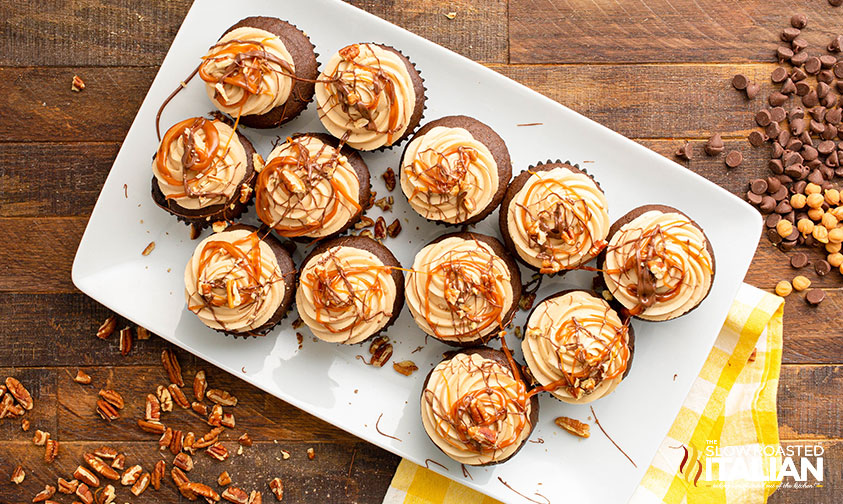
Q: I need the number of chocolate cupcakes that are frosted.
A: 12